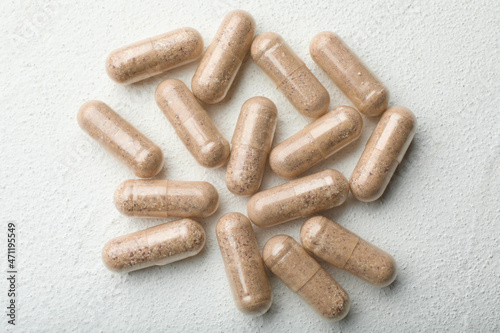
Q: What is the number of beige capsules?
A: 15